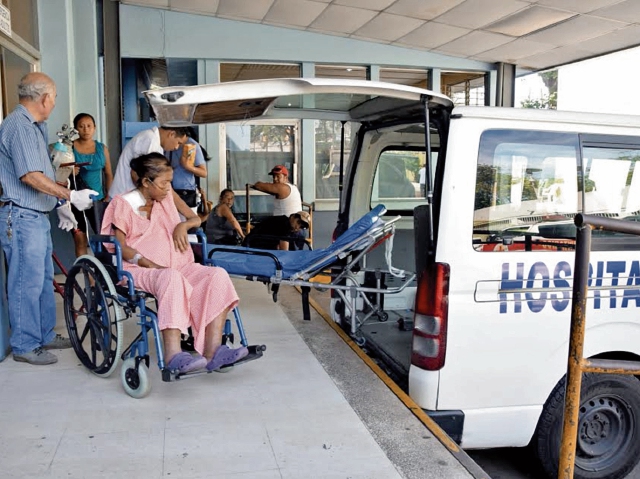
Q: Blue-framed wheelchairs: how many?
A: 1